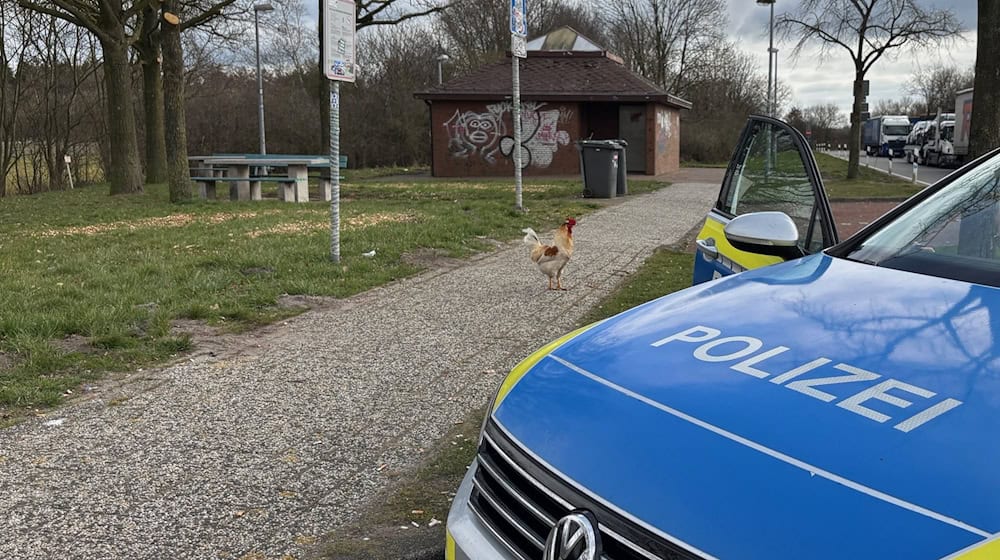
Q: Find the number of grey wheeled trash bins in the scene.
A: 2